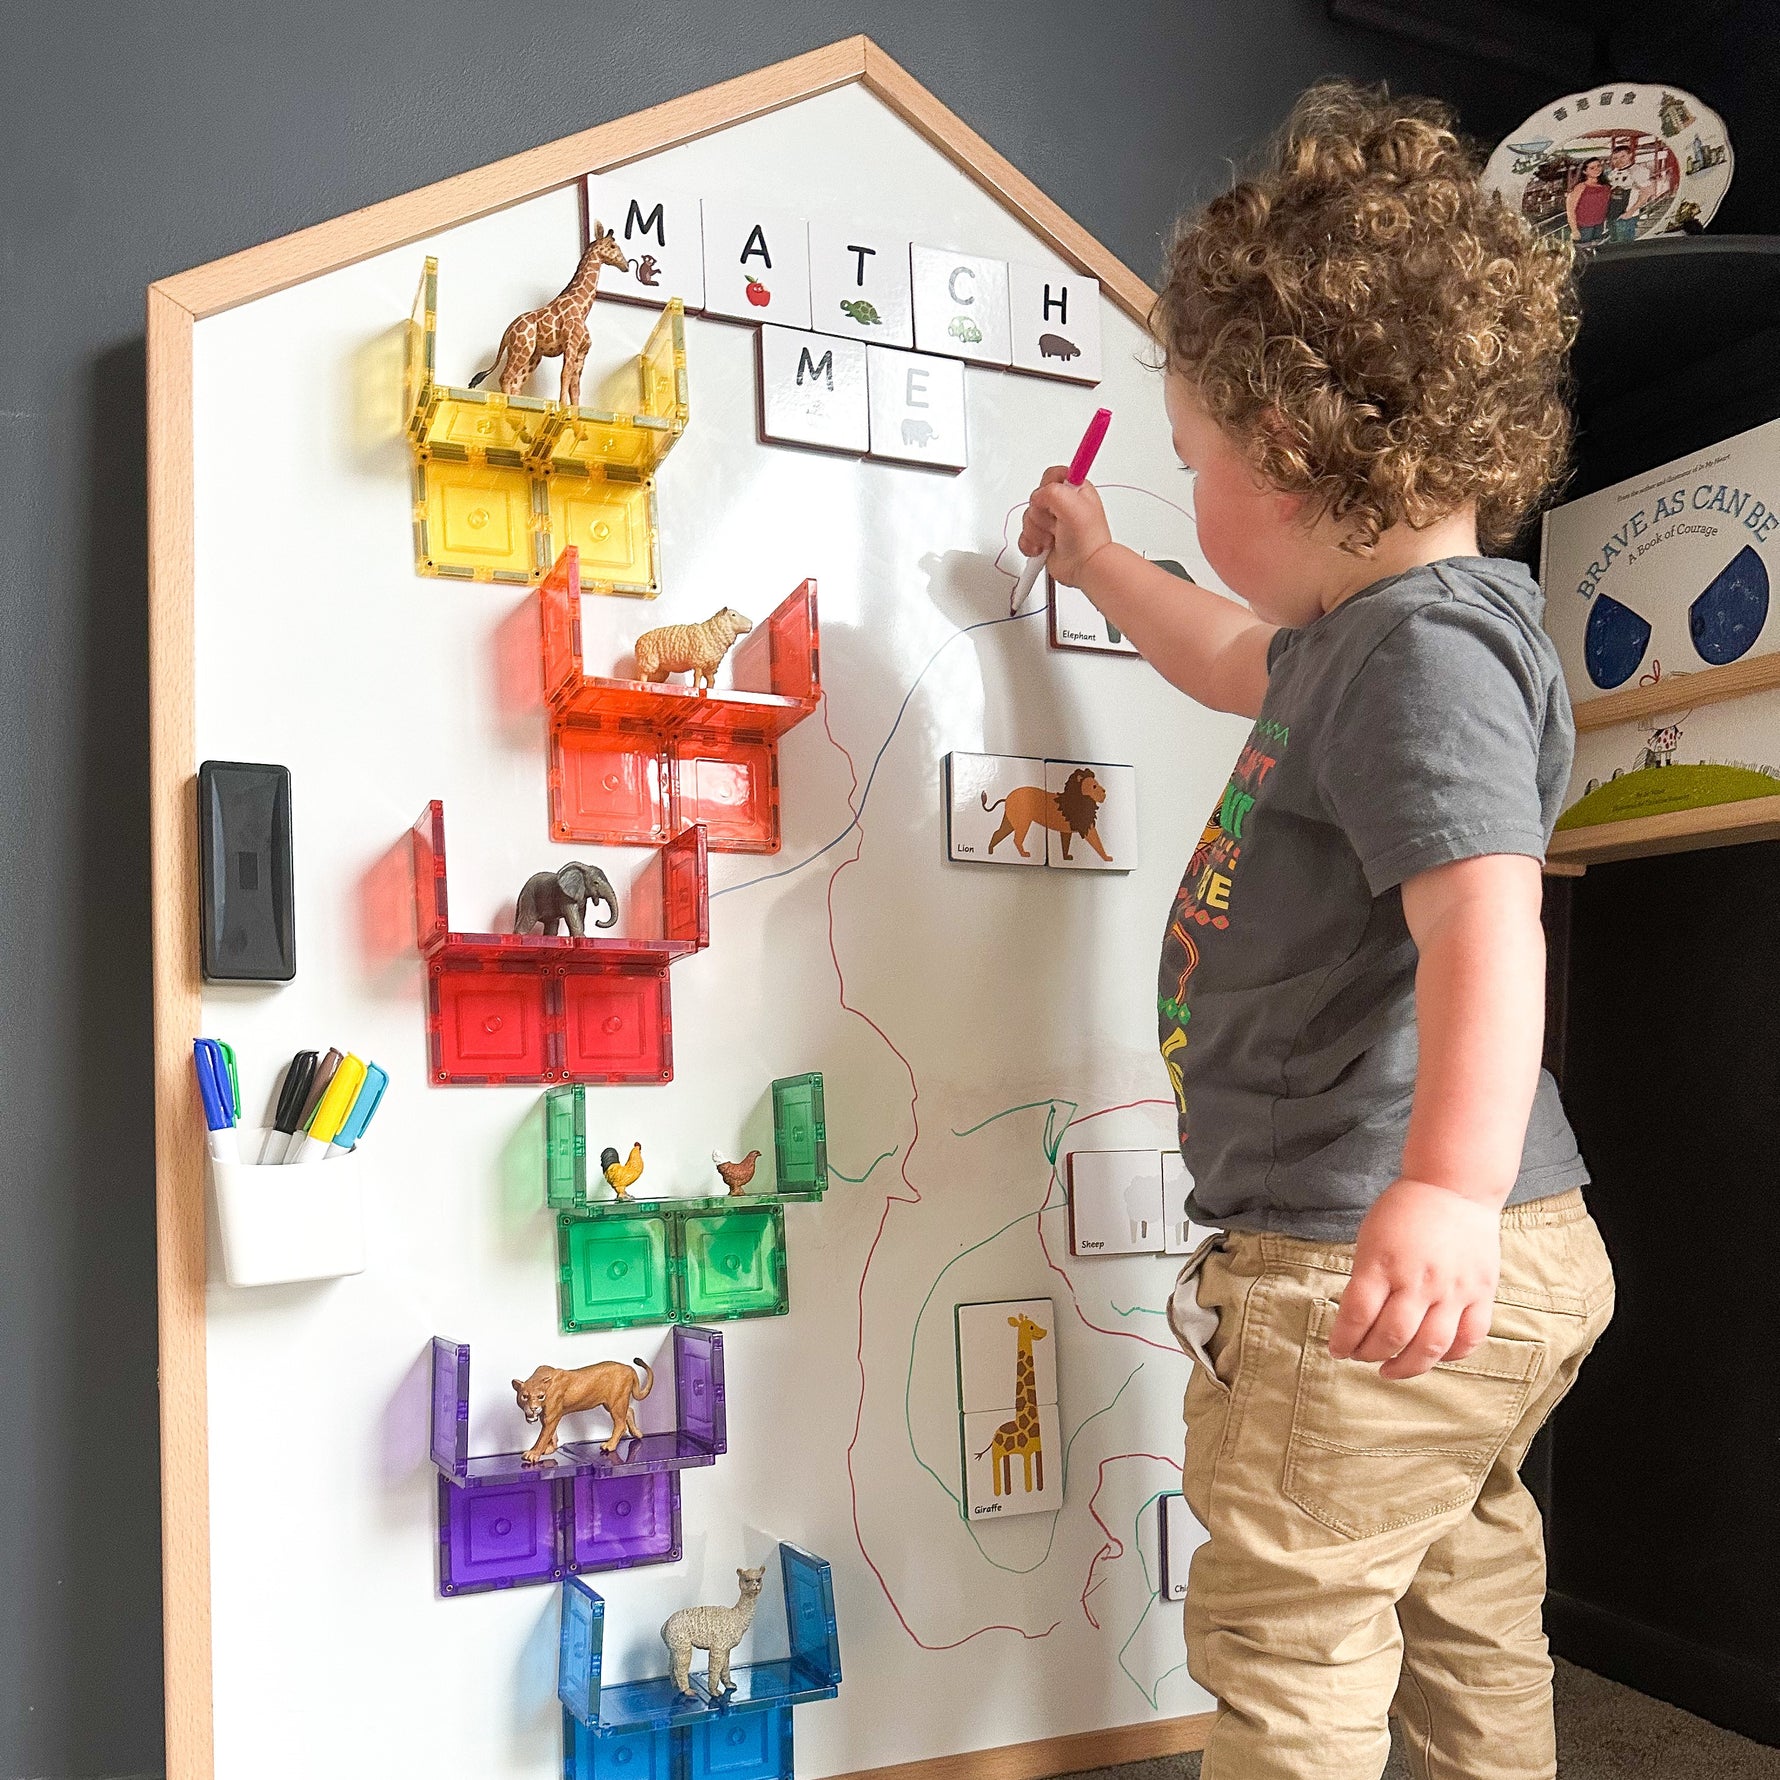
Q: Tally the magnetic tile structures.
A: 6